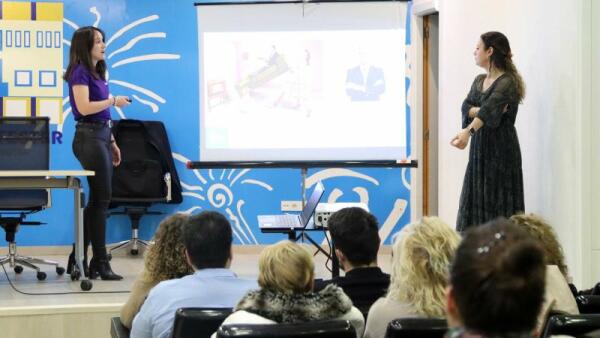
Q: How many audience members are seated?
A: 7